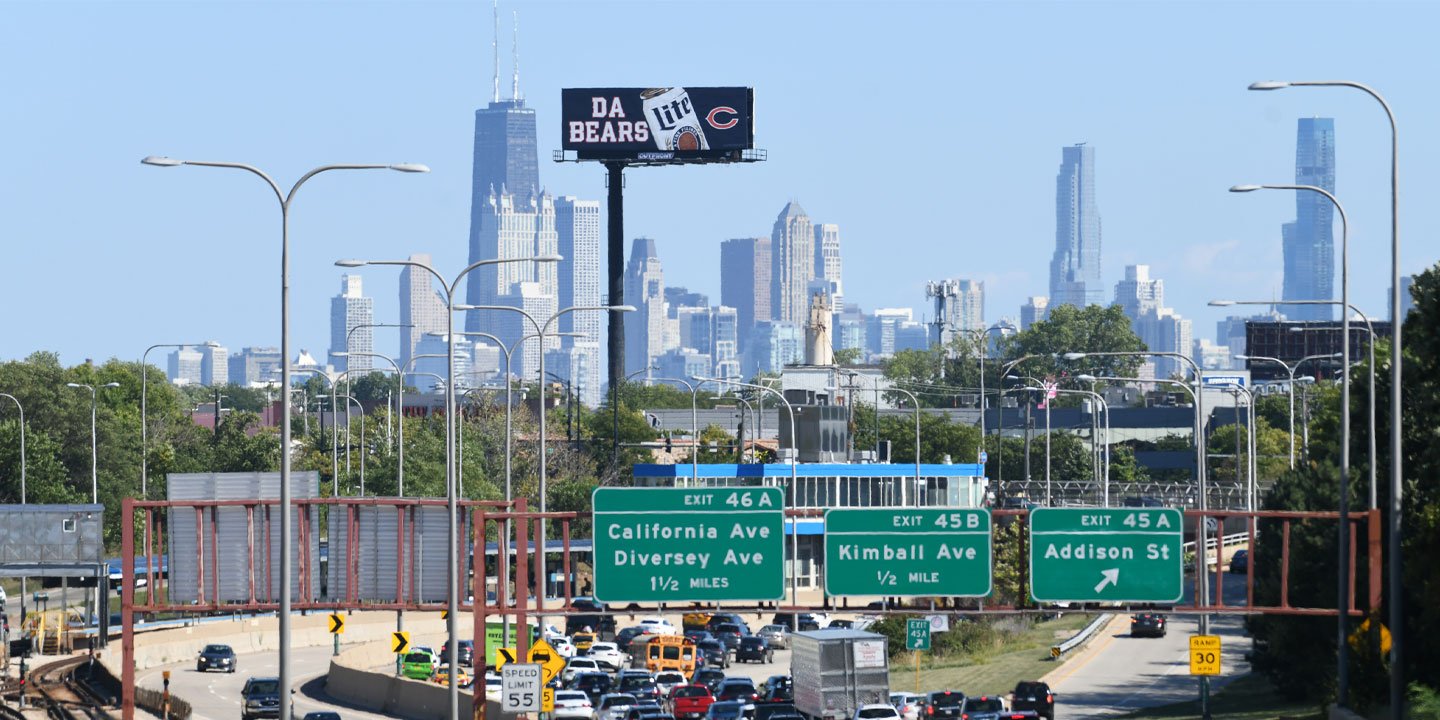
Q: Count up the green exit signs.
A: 4